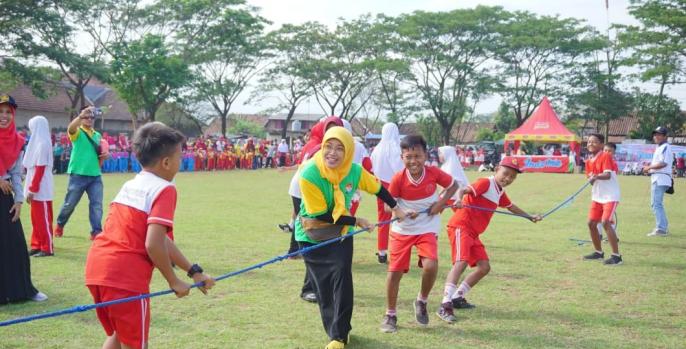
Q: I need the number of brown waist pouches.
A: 1